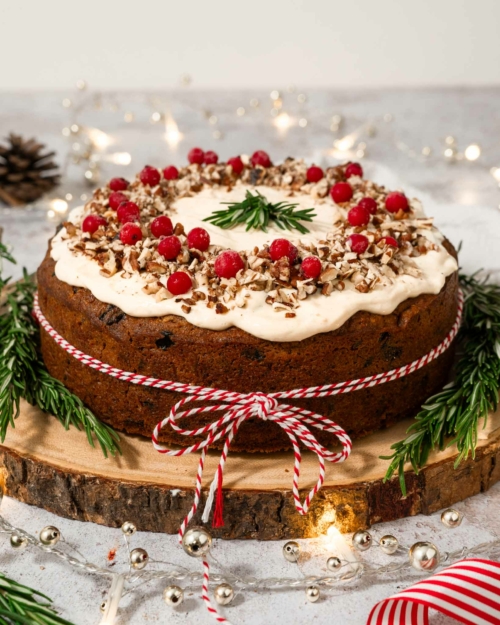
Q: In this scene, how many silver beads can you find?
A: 15